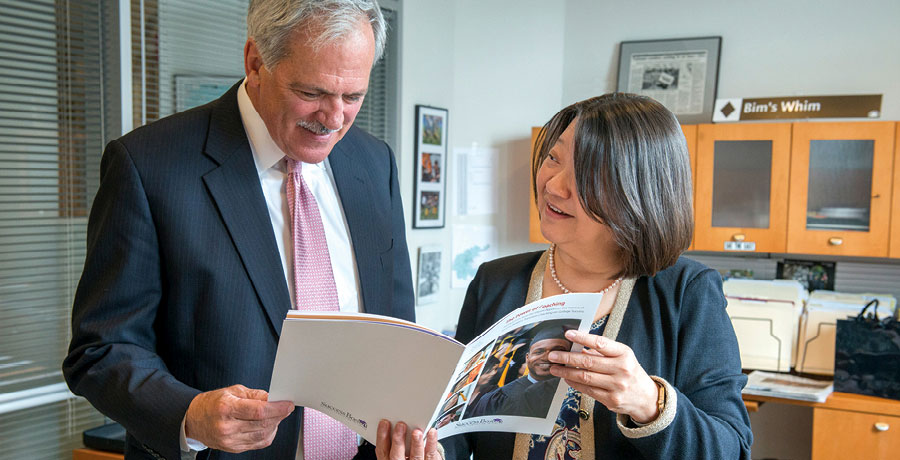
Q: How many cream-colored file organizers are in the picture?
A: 2